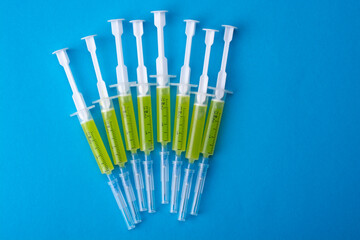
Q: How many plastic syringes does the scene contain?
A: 8